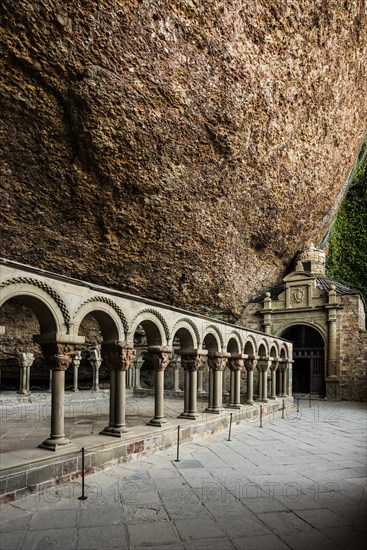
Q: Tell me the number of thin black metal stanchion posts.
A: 7